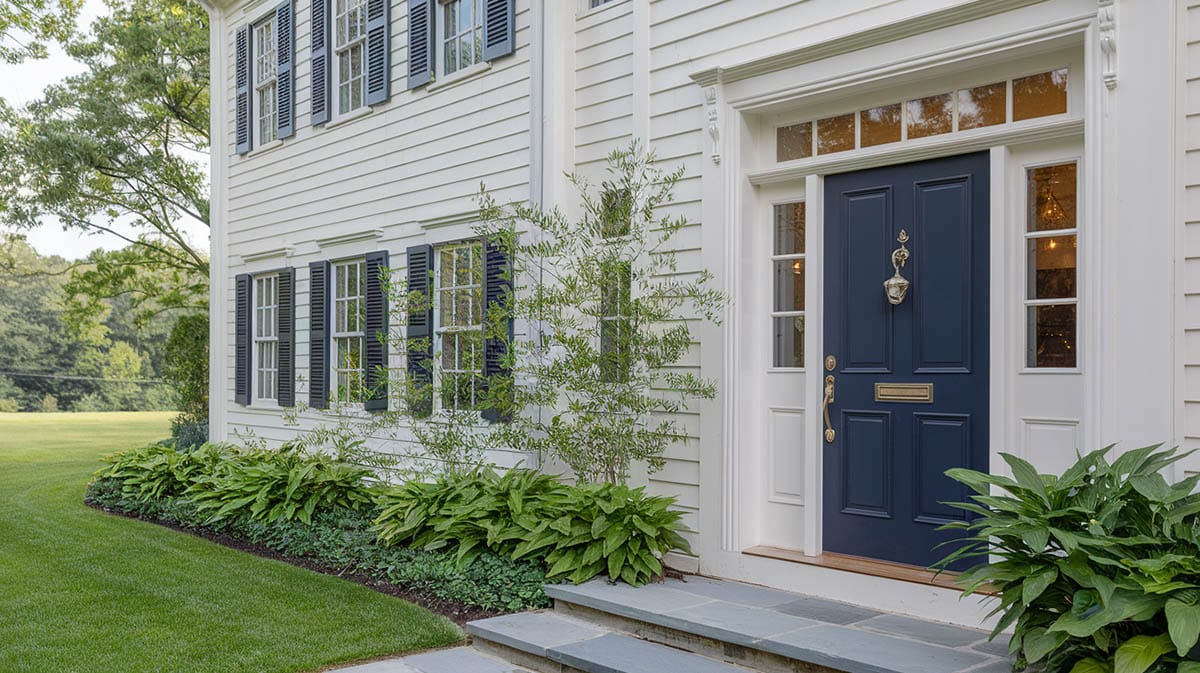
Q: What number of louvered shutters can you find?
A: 12